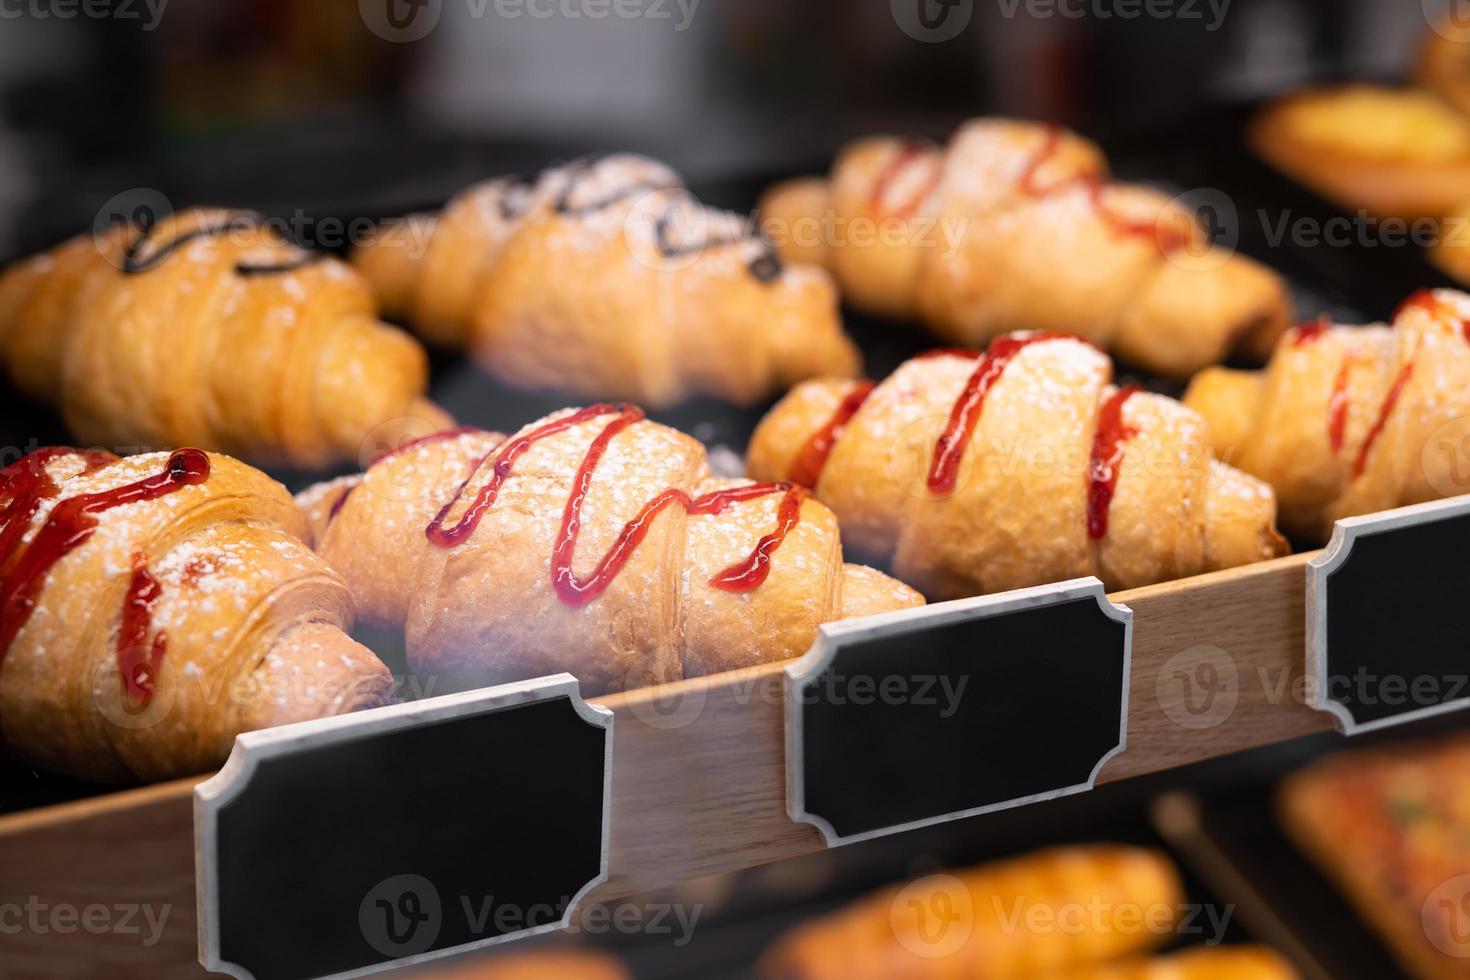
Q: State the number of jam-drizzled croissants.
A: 5